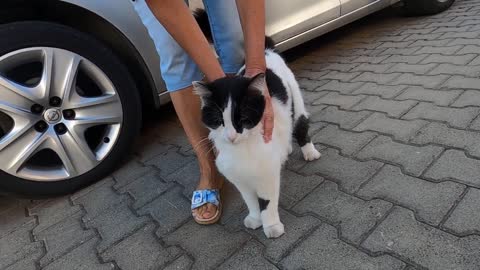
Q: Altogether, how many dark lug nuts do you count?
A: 5